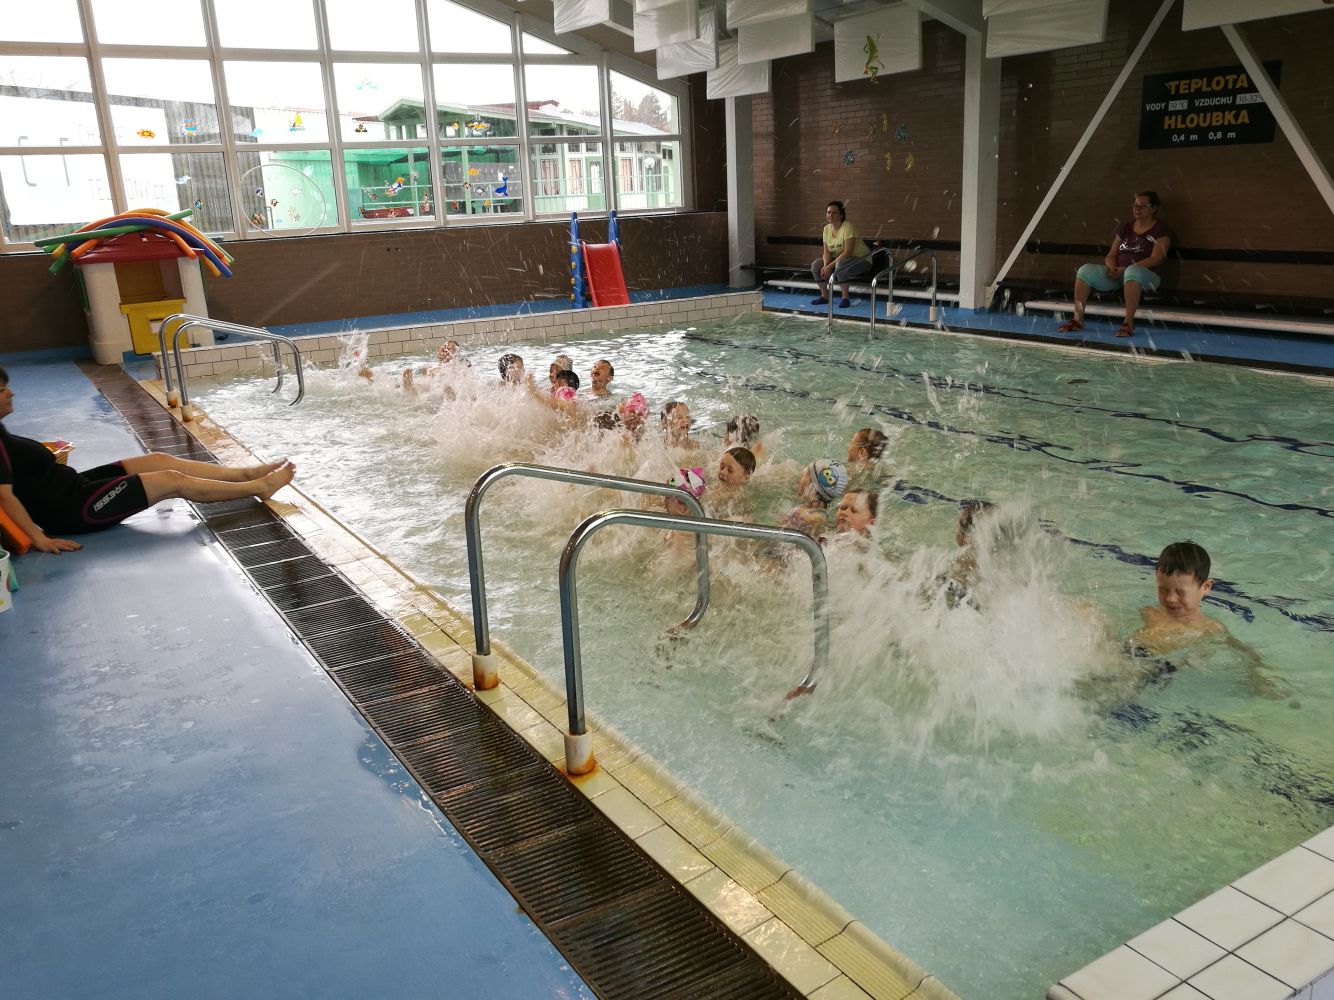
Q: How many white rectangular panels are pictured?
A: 11